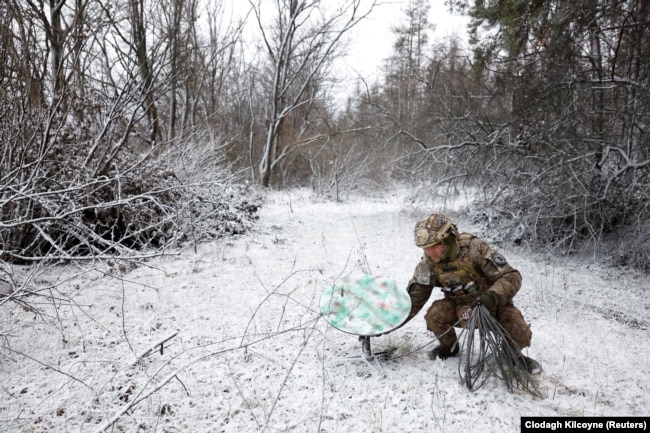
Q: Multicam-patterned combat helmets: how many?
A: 1